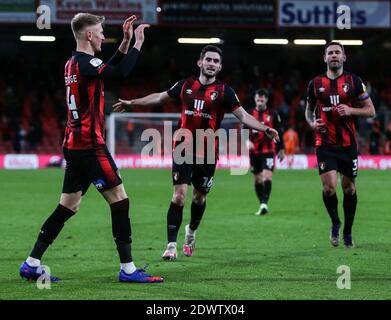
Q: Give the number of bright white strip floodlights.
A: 5